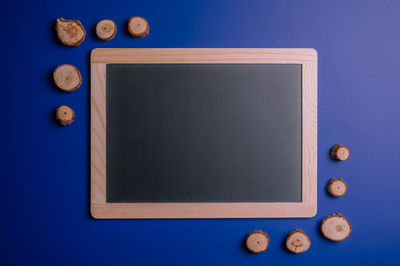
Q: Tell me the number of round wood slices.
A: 10